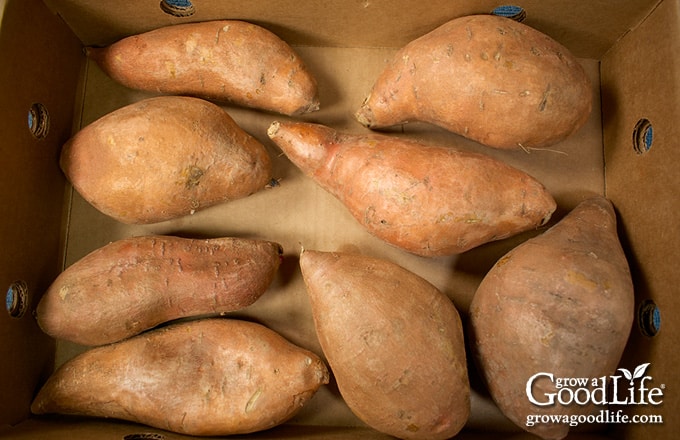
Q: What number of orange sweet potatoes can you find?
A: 8